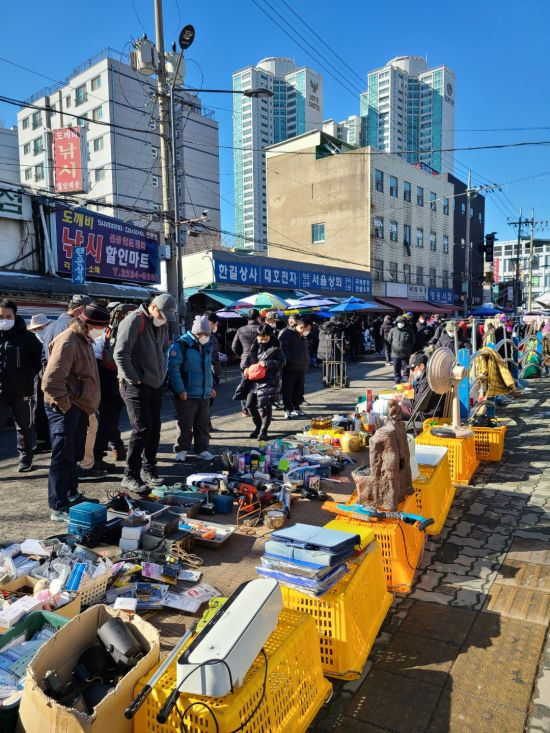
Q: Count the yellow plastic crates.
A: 6